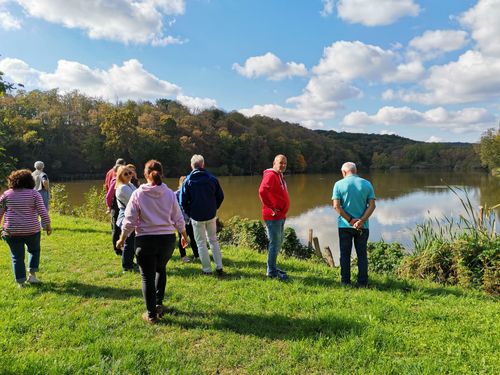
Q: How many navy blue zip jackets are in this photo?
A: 1